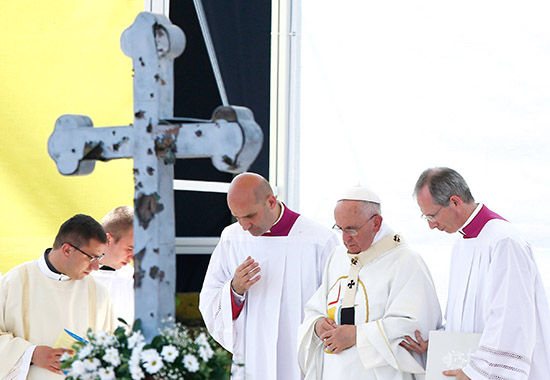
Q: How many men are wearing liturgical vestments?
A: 5